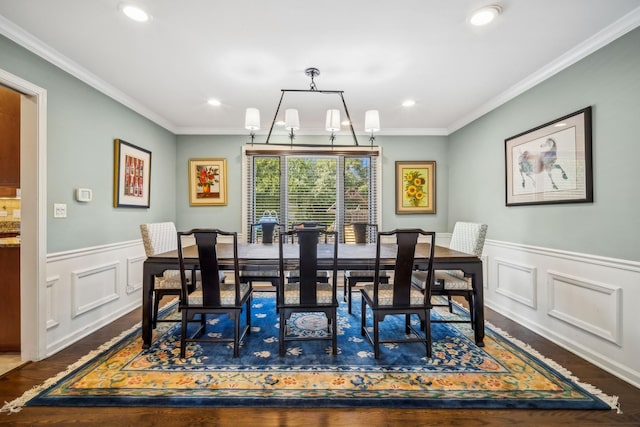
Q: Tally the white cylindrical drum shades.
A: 4